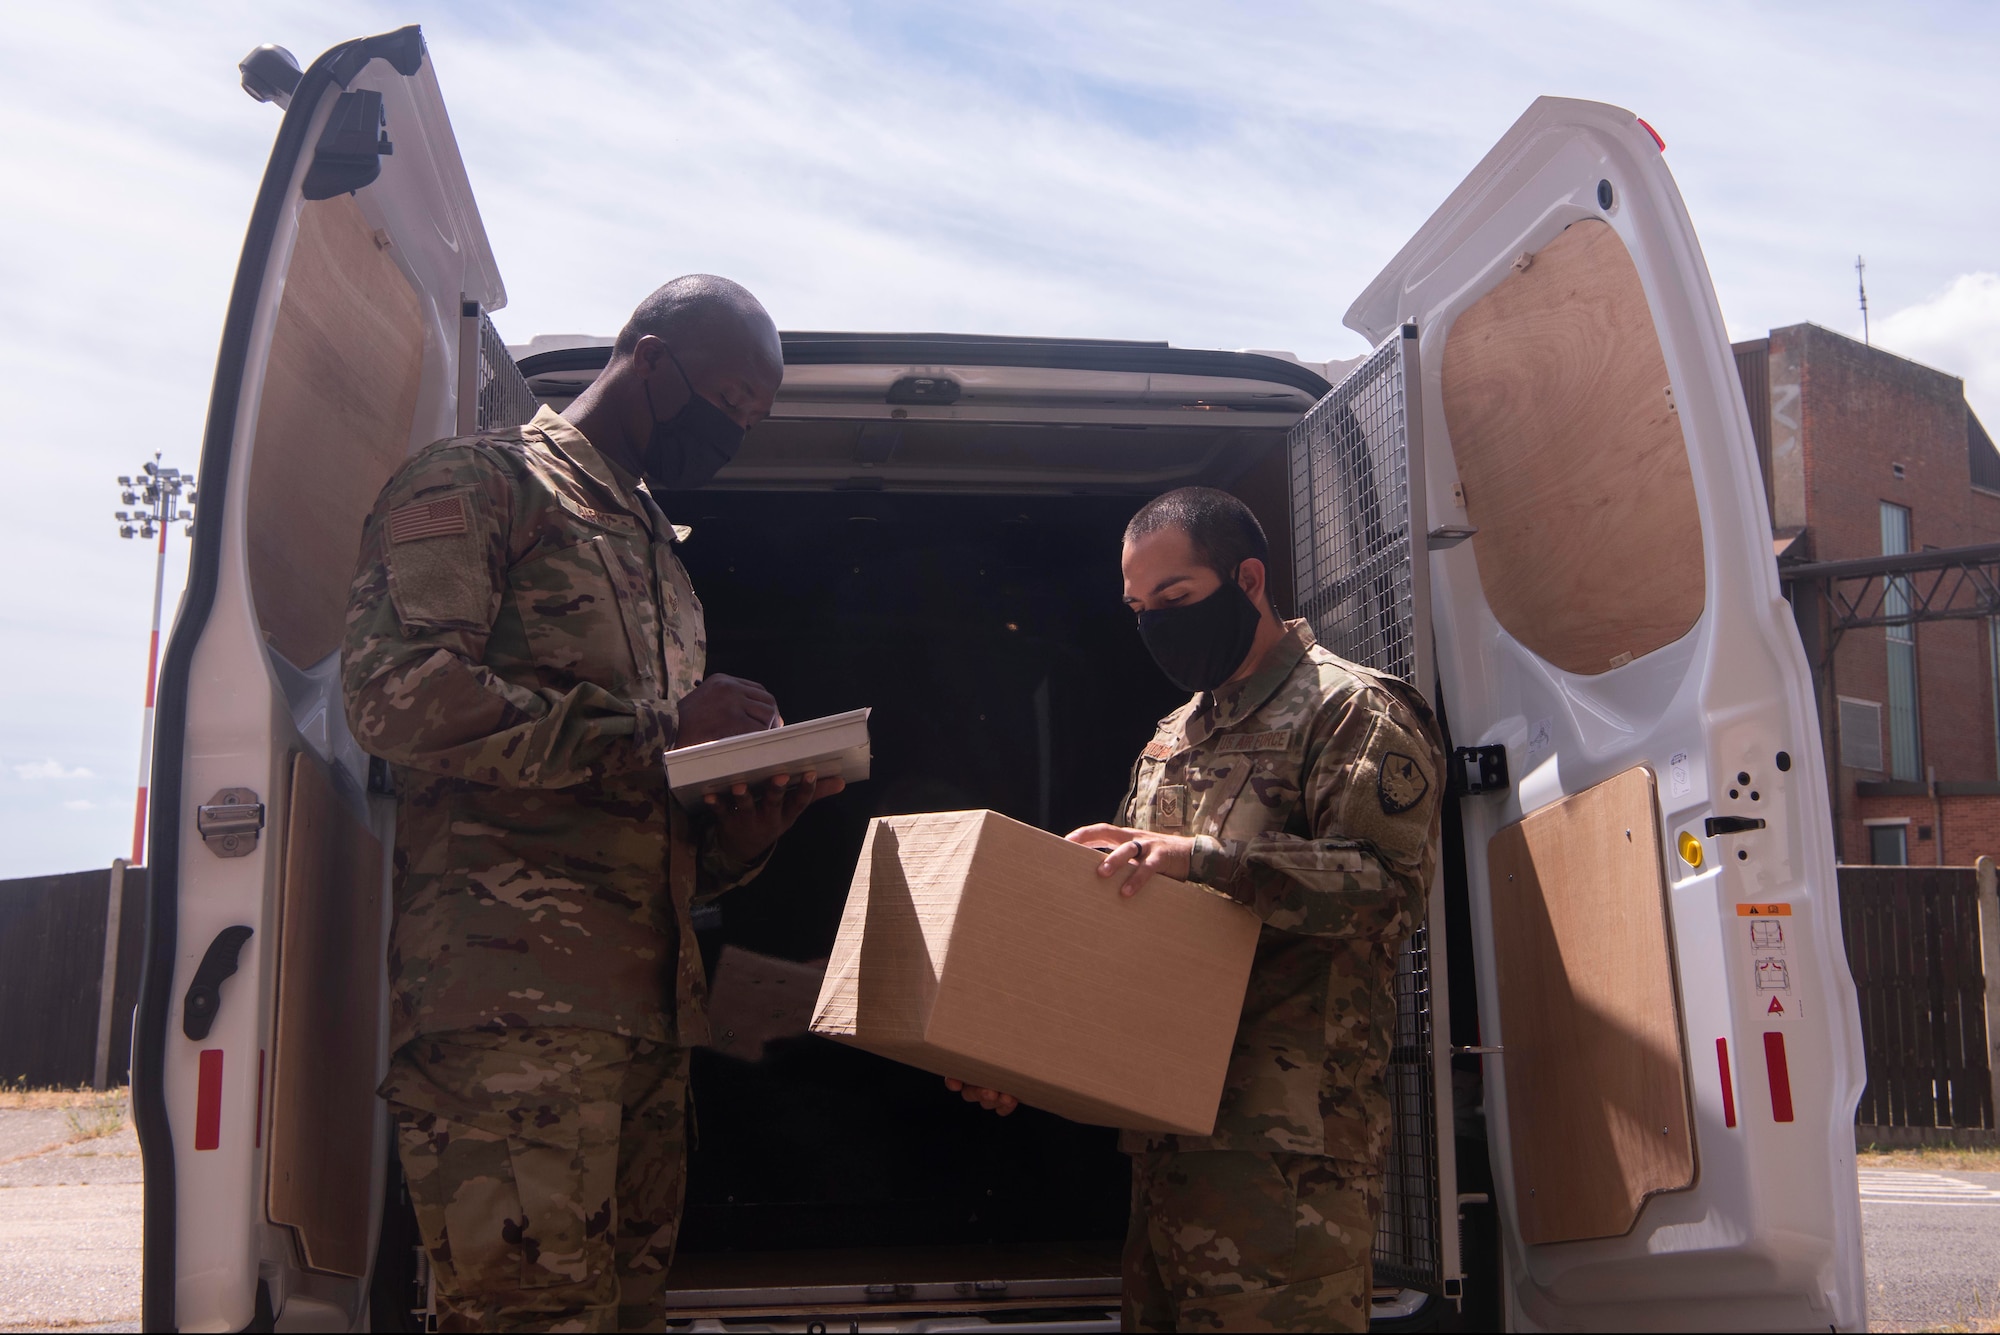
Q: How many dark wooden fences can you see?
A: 2